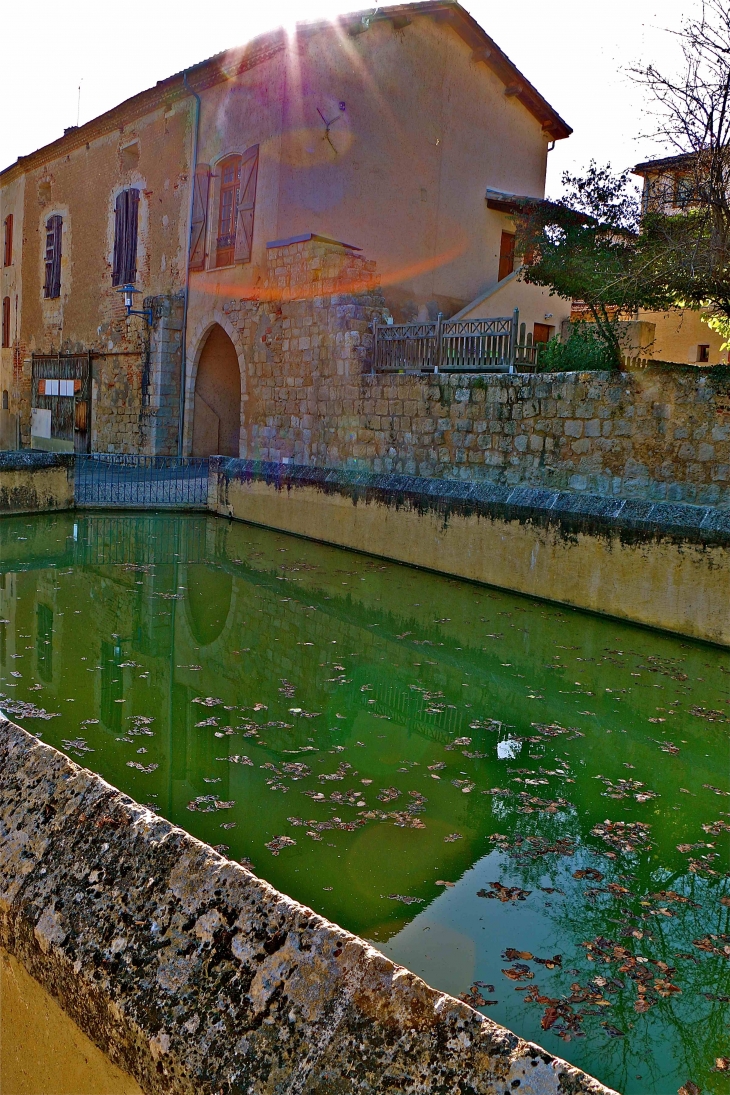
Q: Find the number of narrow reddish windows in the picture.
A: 2